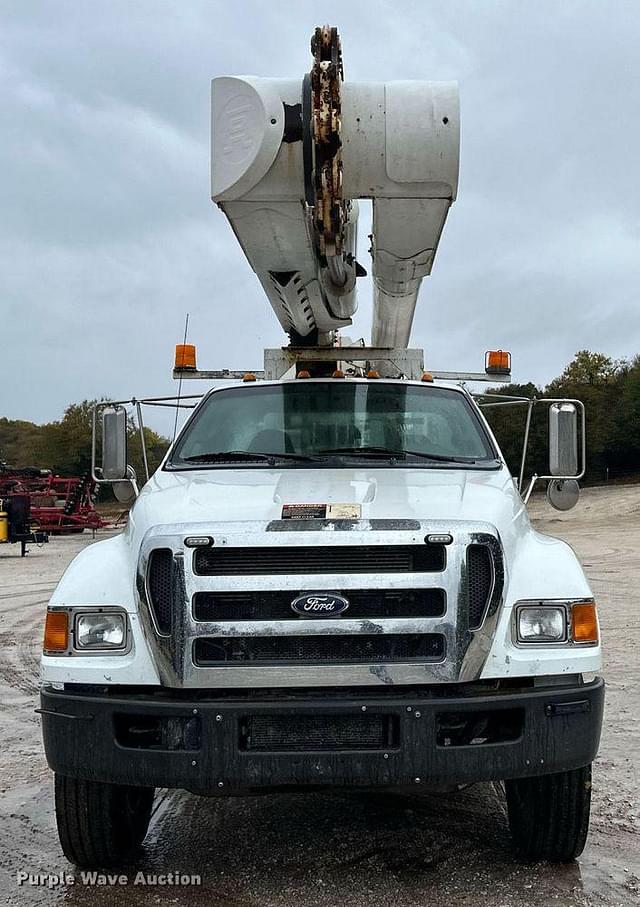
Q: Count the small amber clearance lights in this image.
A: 5